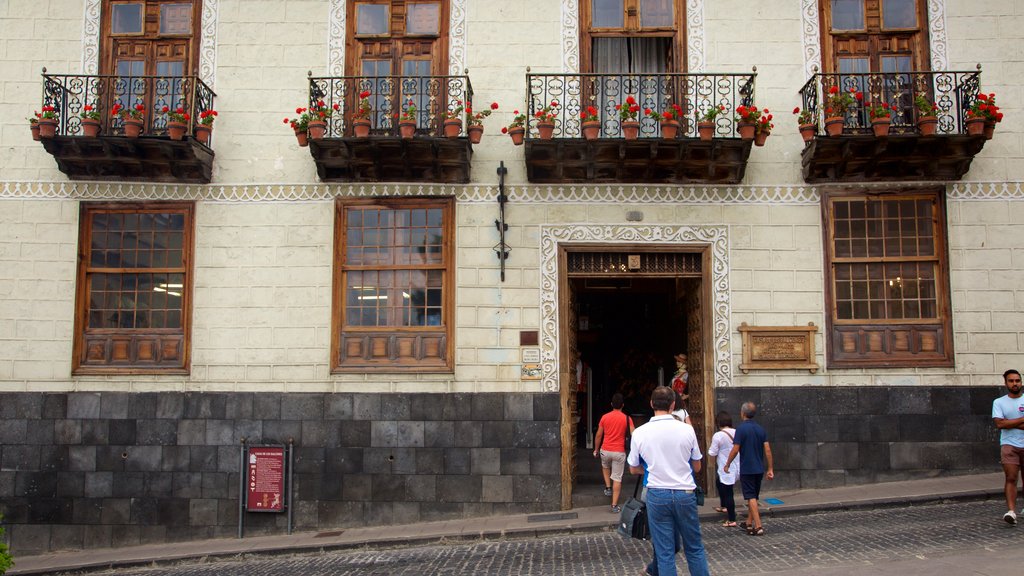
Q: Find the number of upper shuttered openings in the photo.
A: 4